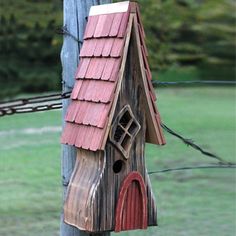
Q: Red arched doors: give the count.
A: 1